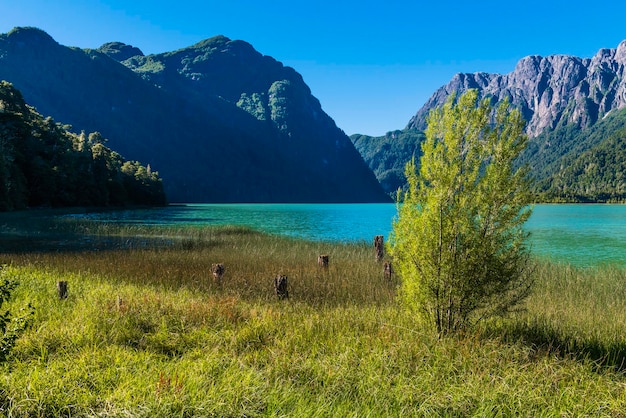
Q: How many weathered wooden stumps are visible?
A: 6